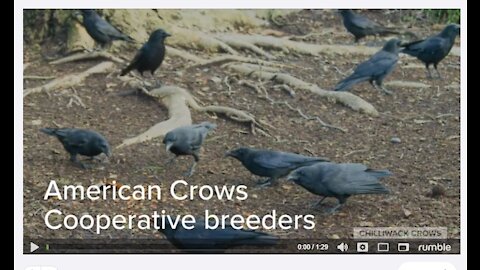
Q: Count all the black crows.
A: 10